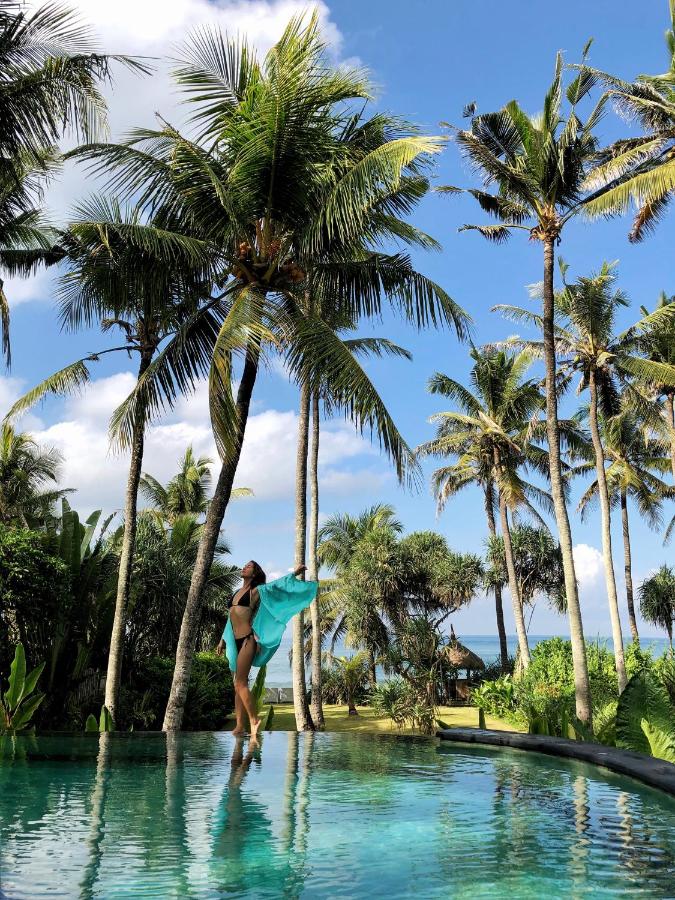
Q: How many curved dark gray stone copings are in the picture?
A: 1